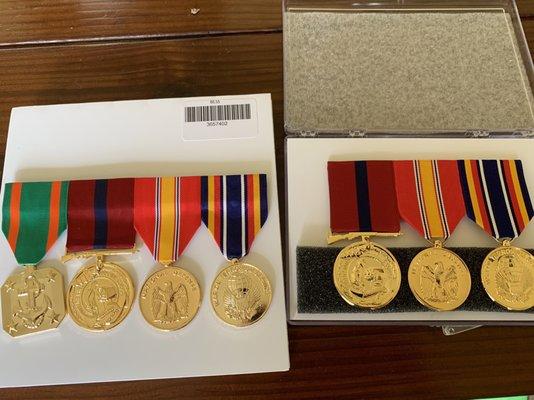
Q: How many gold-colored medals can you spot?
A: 7